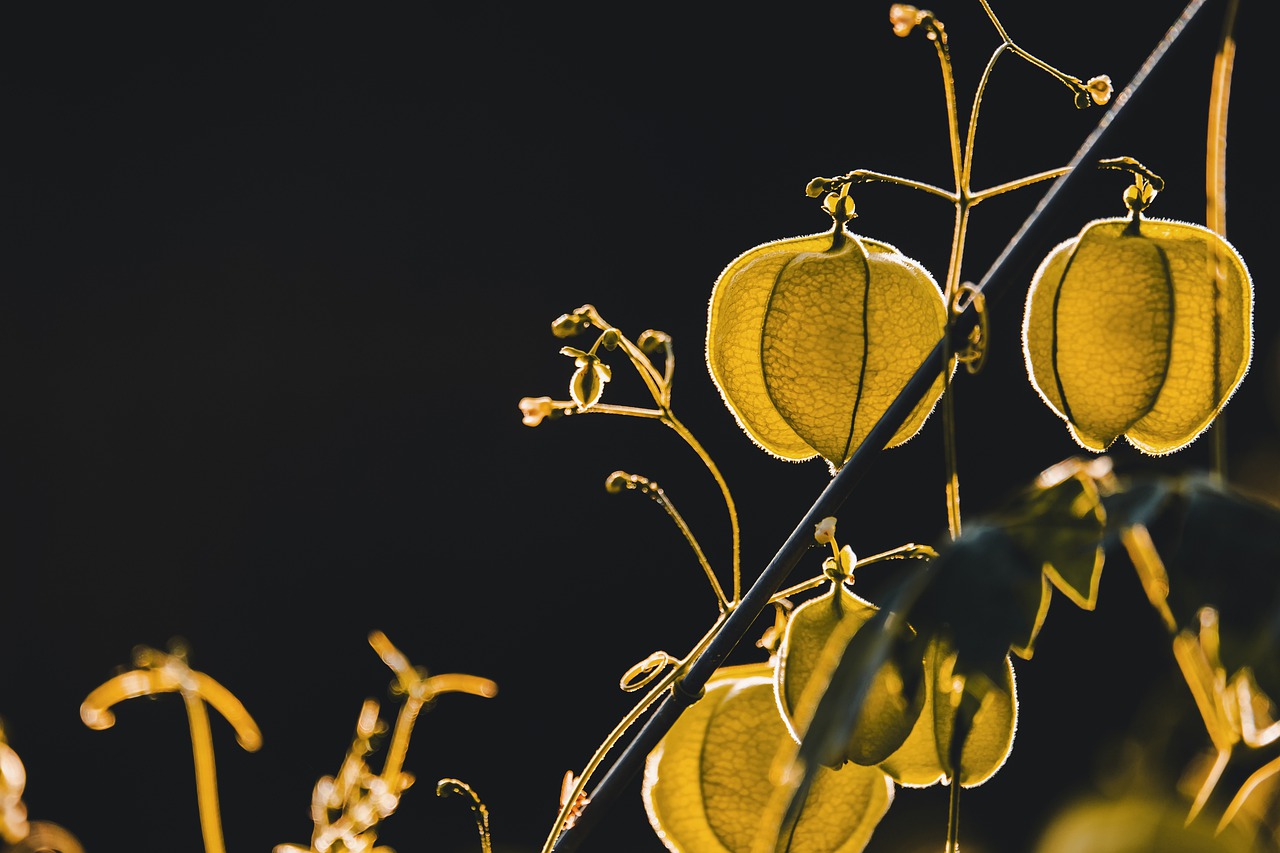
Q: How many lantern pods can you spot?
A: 5